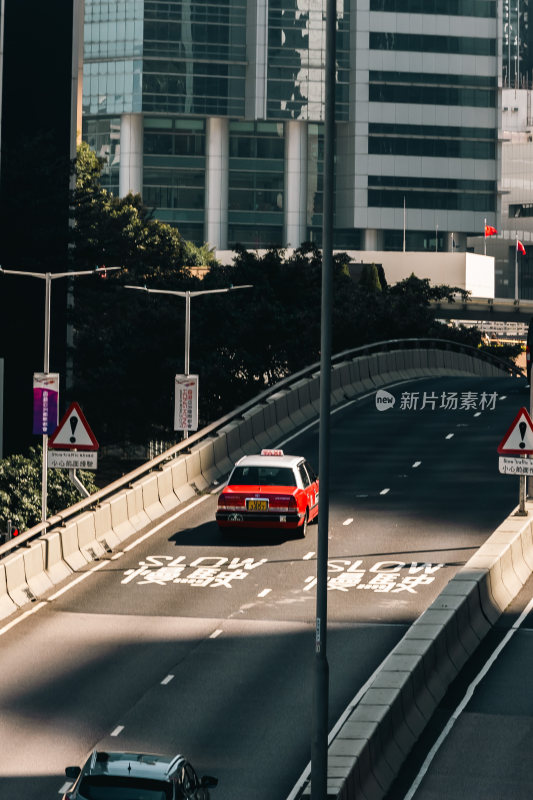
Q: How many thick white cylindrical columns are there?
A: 3